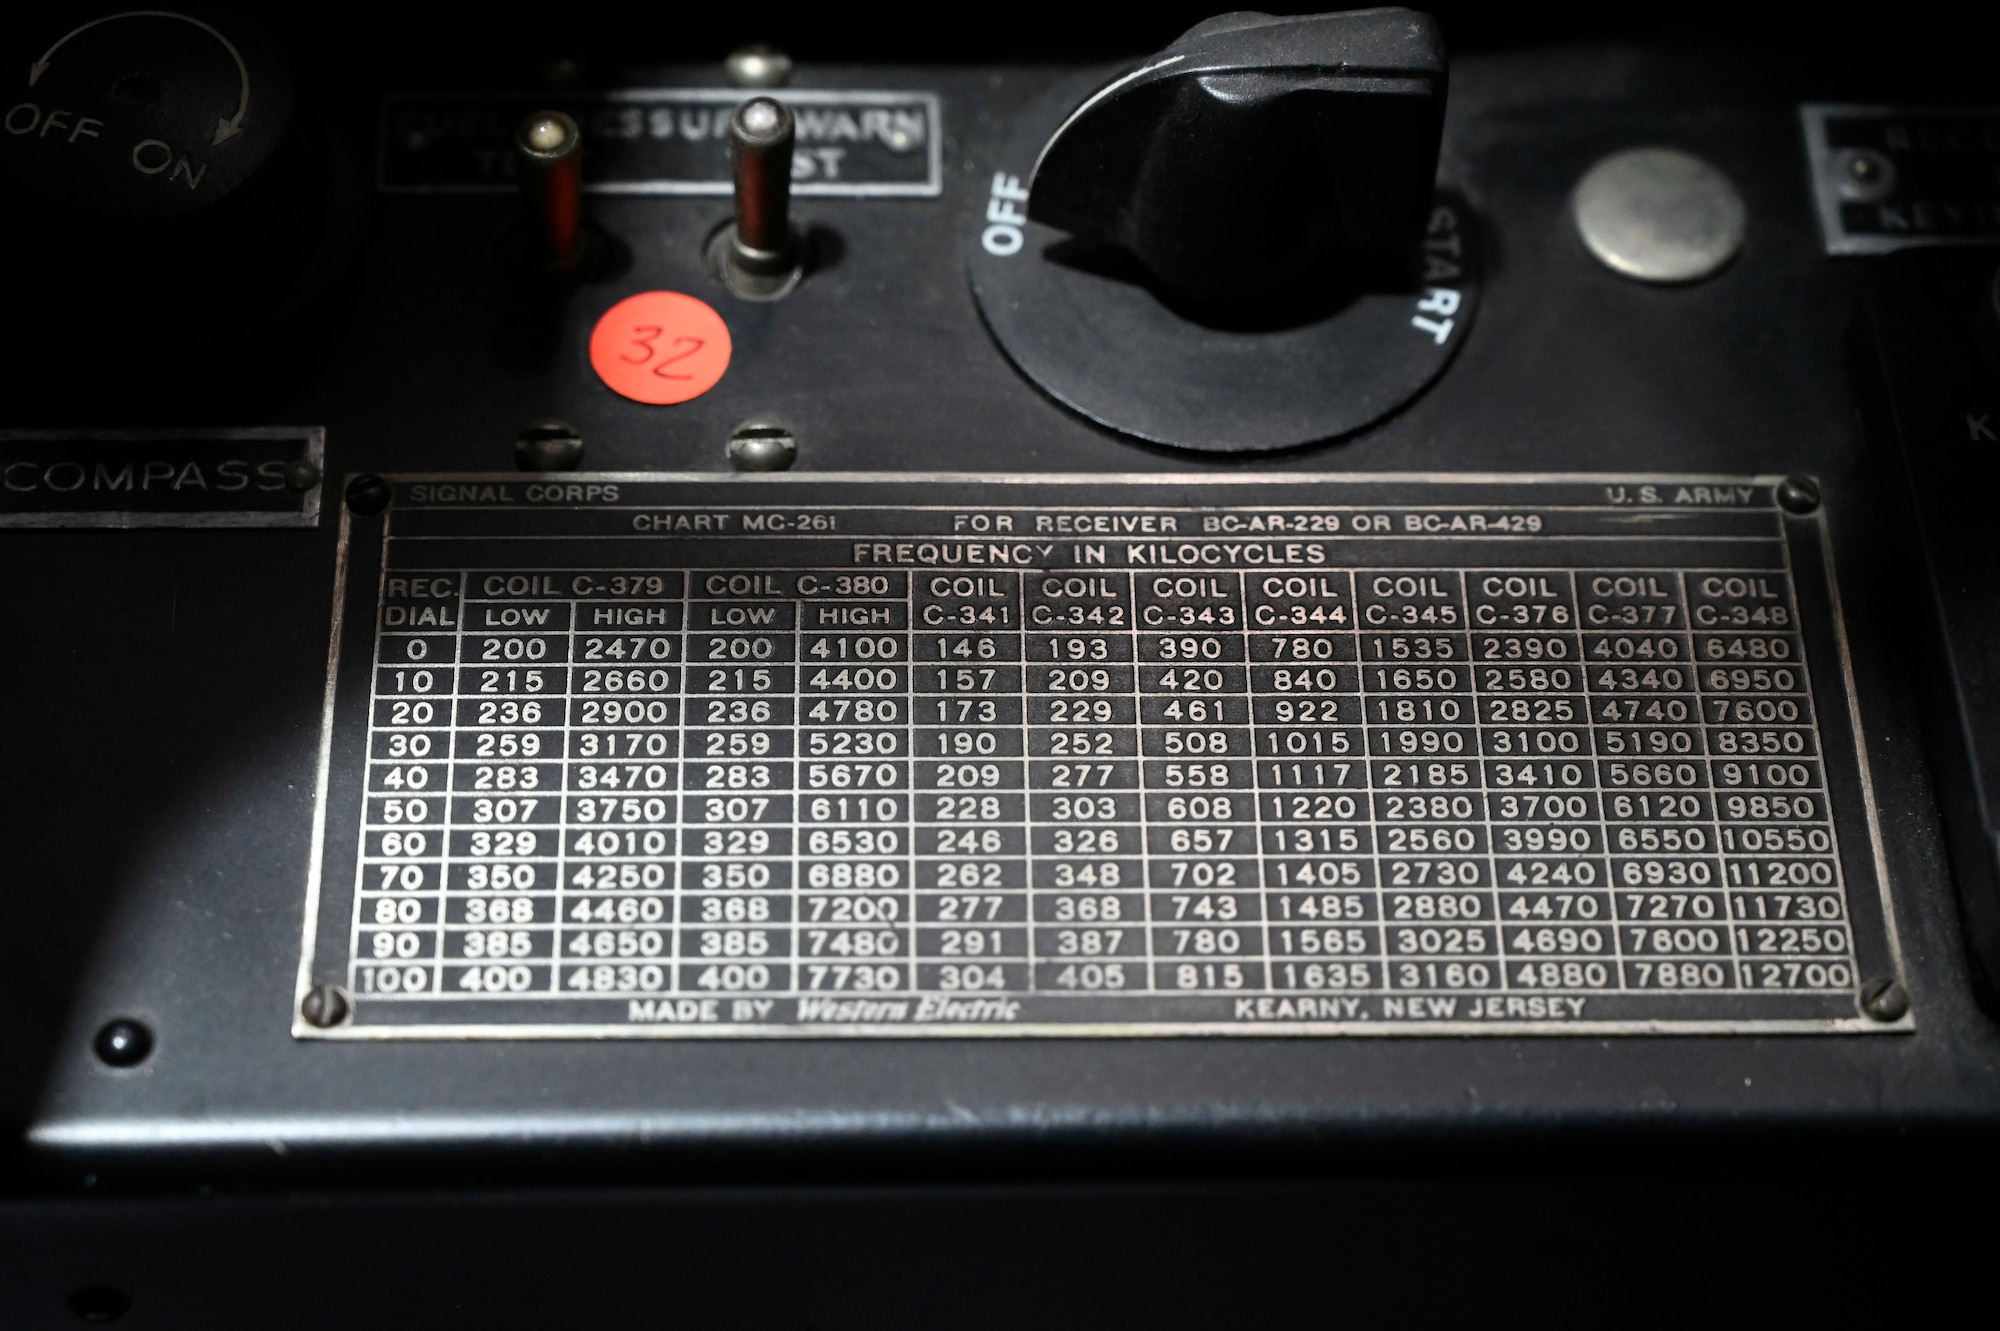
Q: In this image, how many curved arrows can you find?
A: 1